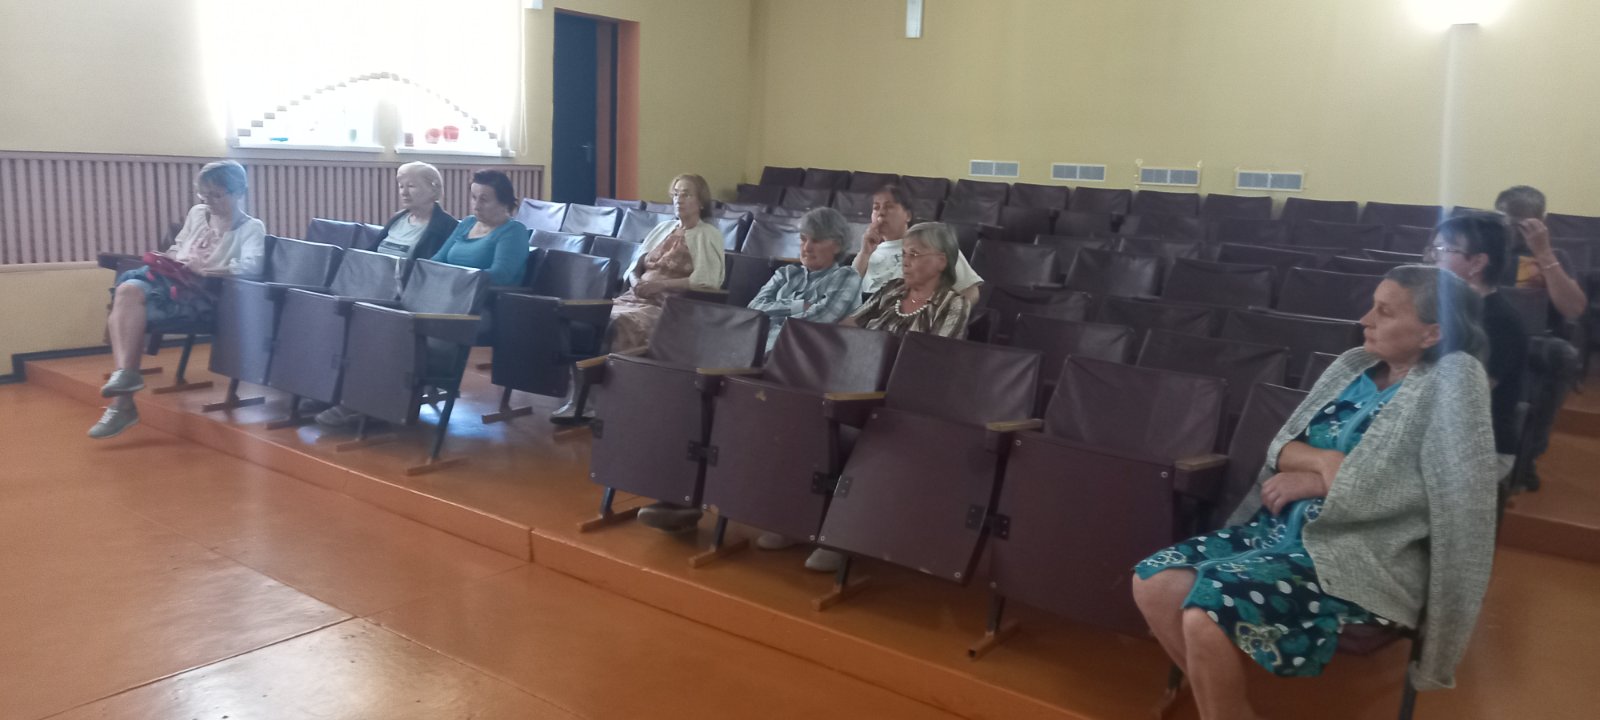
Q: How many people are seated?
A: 10